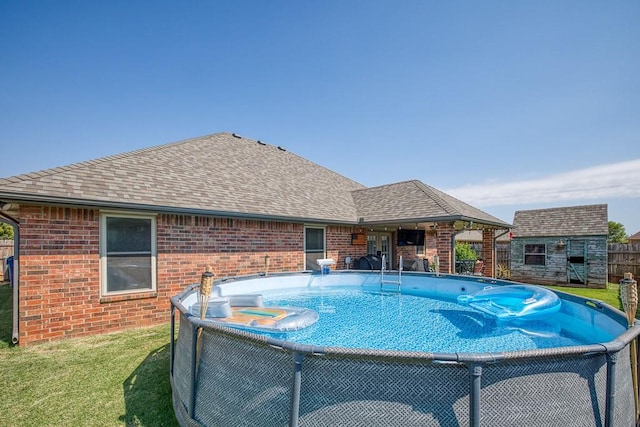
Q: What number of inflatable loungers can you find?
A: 2